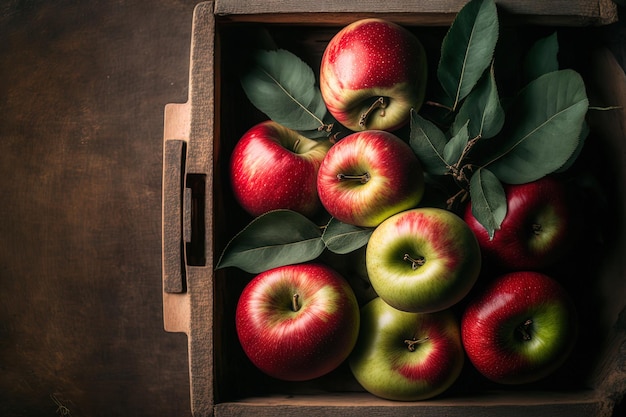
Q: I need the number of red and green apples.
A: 8